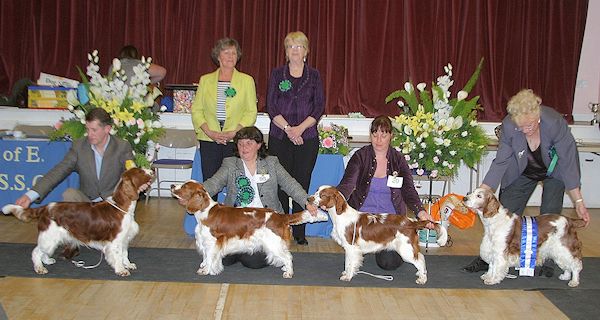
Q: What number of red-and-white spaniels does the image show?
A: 4